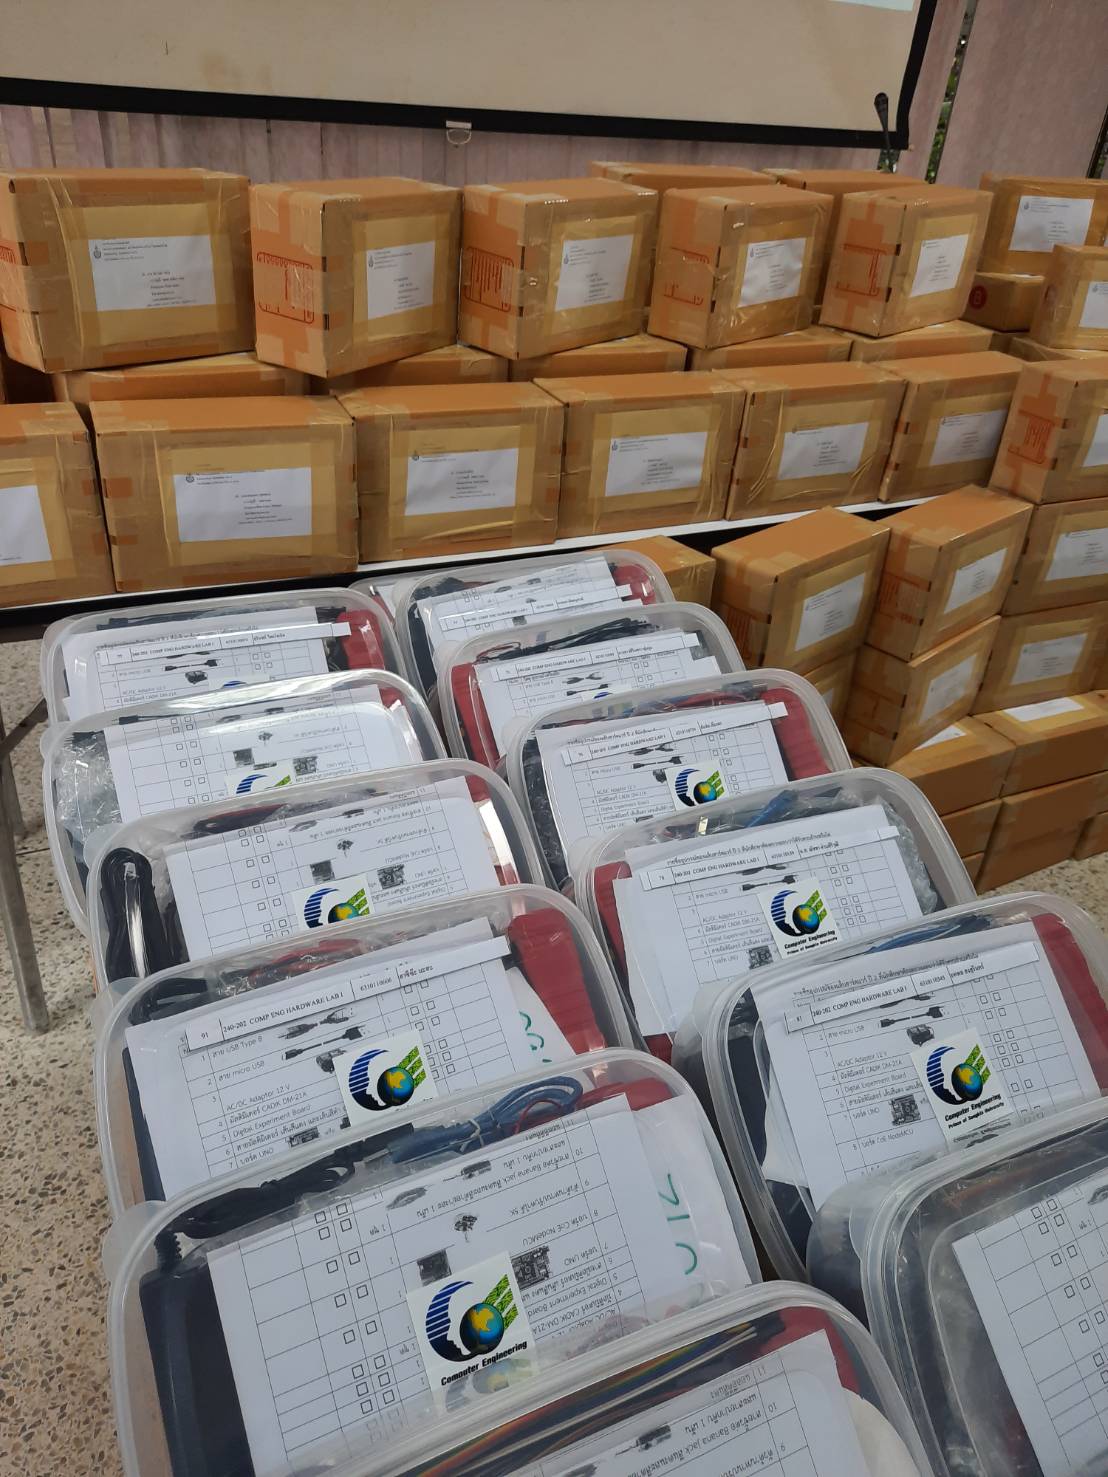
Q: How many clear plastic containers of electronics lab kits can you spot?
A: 13